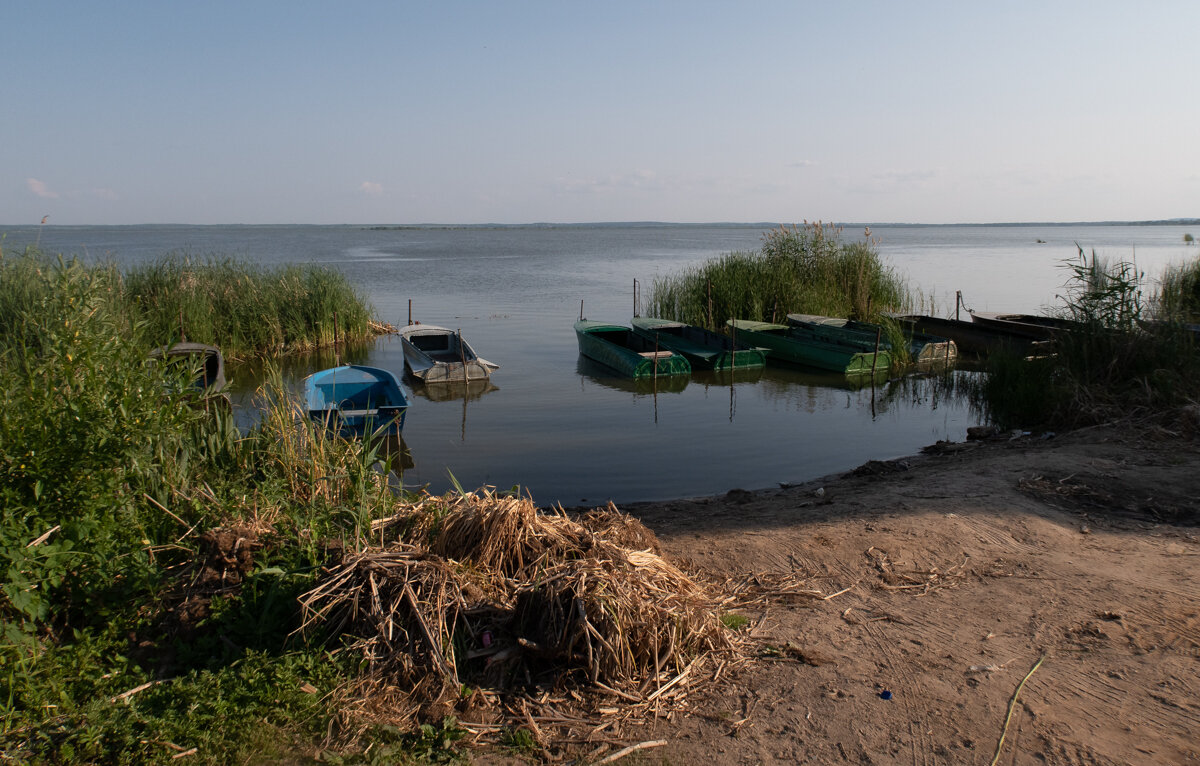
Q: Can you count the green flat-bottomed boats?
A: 4